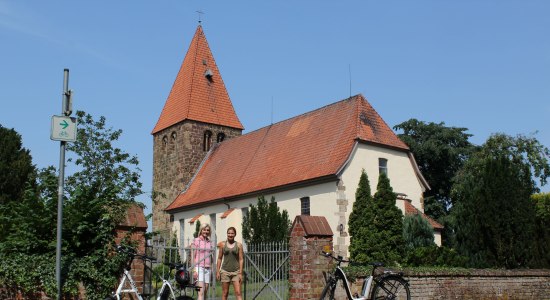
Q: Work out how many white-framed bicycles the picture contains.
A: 2